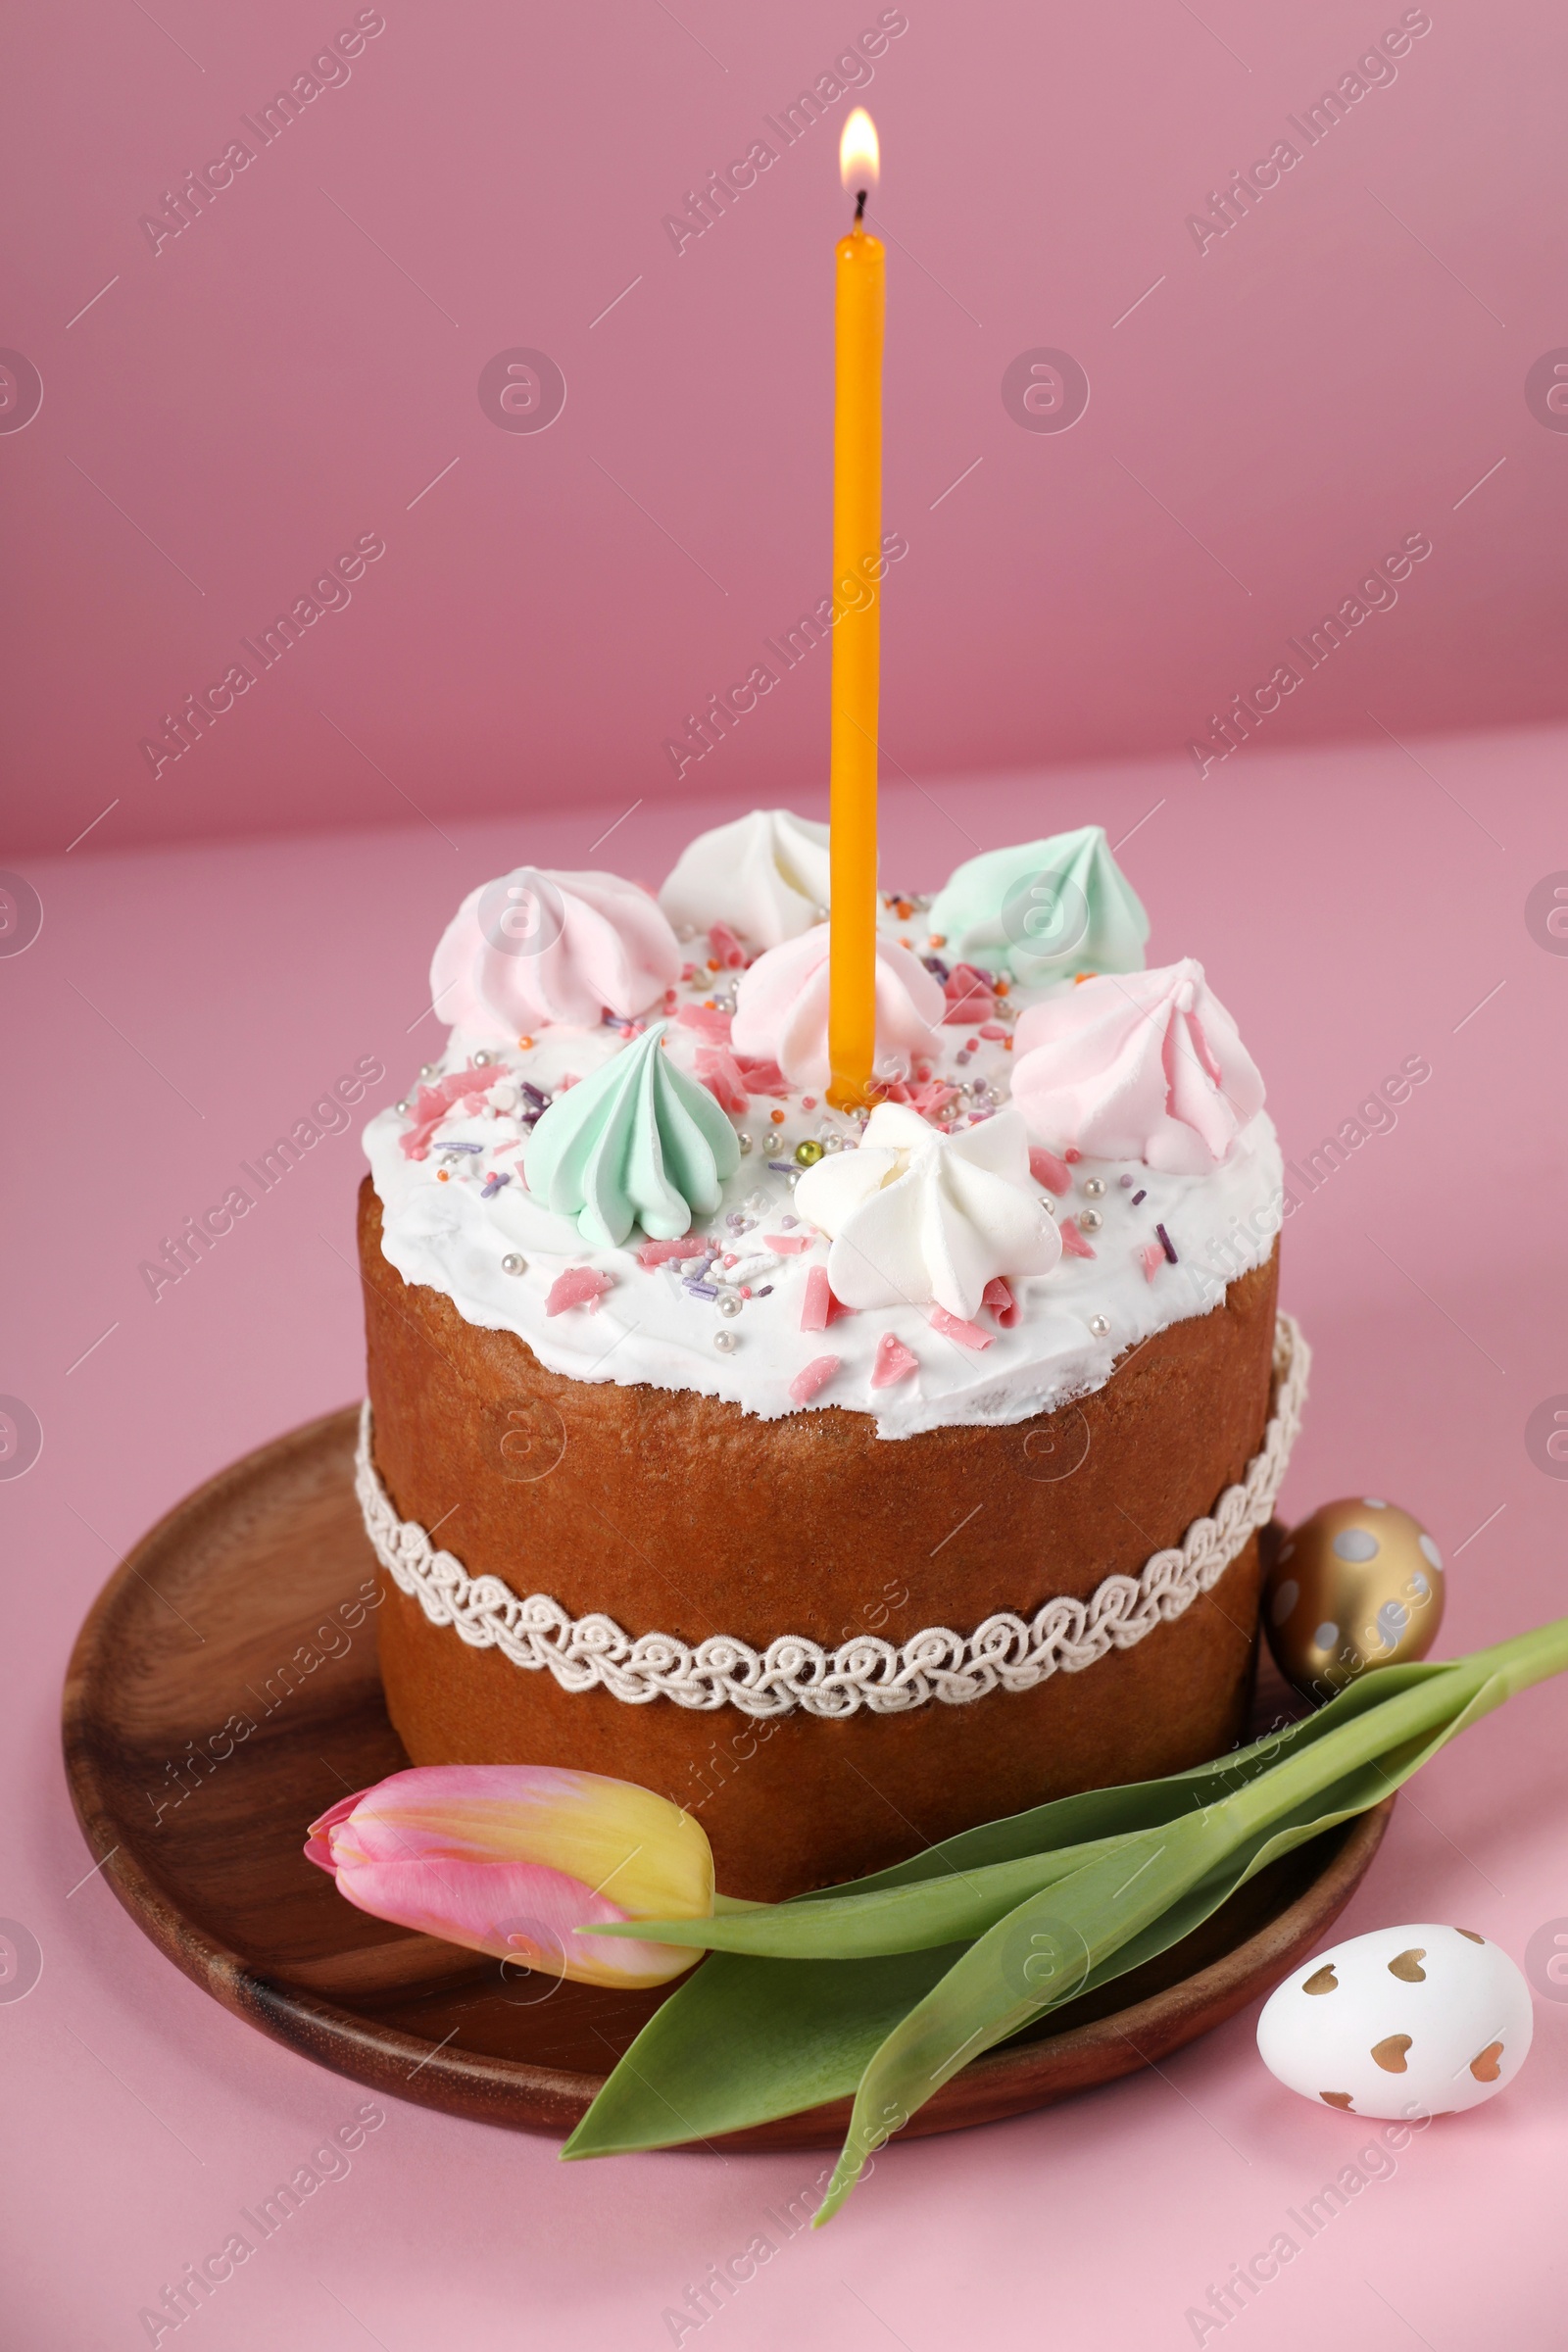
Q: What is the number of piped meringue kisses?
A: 7